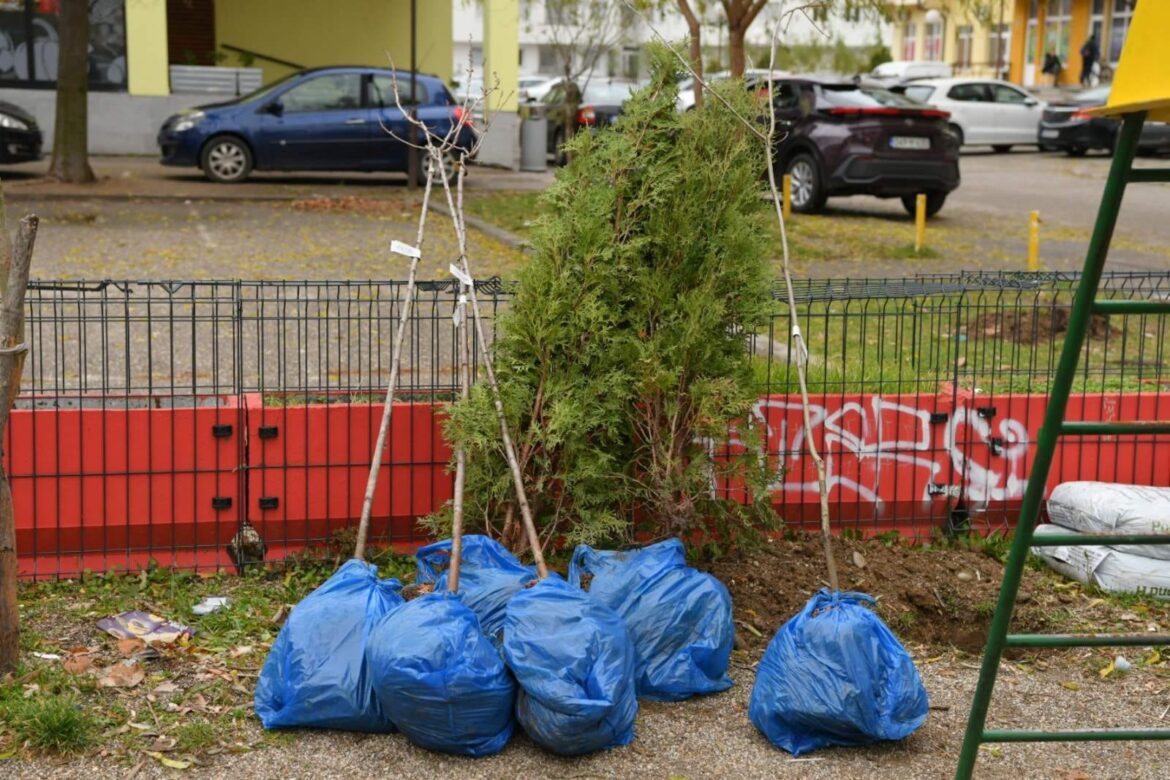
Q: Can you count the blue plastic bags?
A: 6